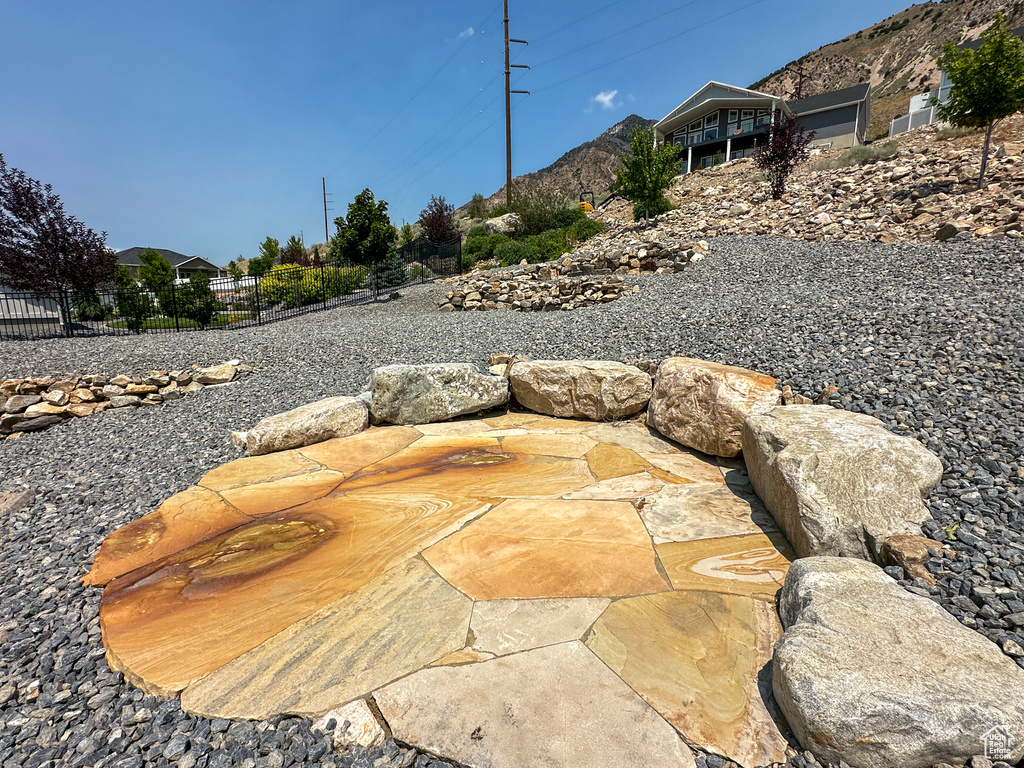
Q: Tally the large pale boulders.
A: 6